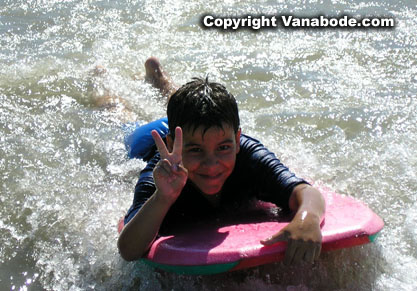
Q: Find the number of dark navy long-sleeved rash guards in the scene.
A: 1